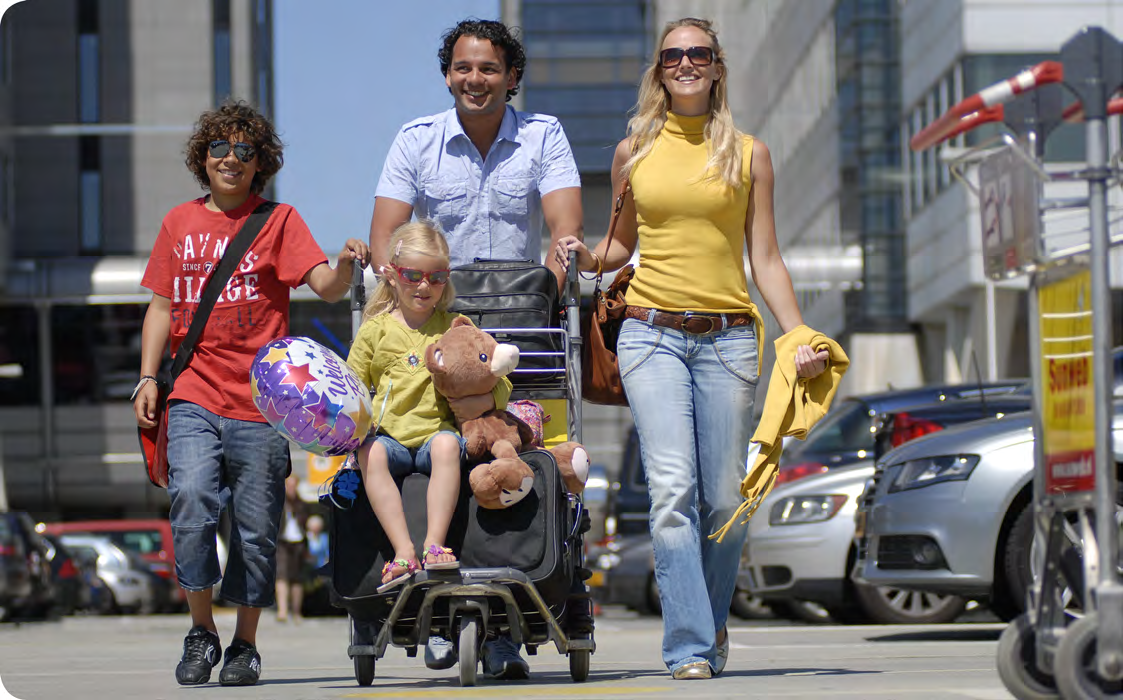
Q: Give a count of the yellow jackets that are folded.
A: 1